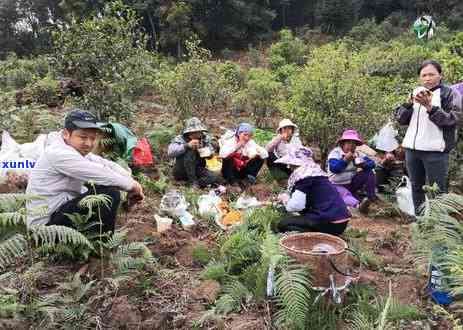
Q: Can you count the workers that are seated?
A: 7